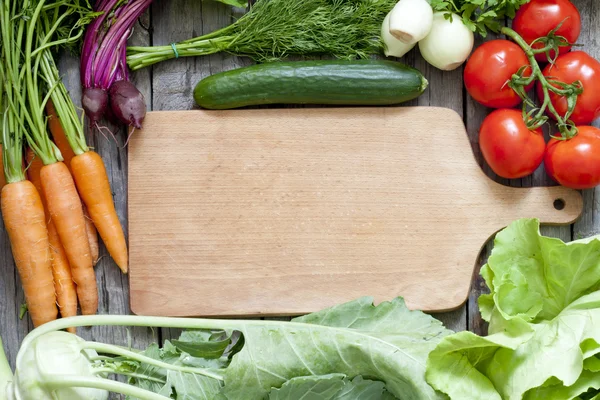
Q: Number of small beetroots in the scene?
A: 2